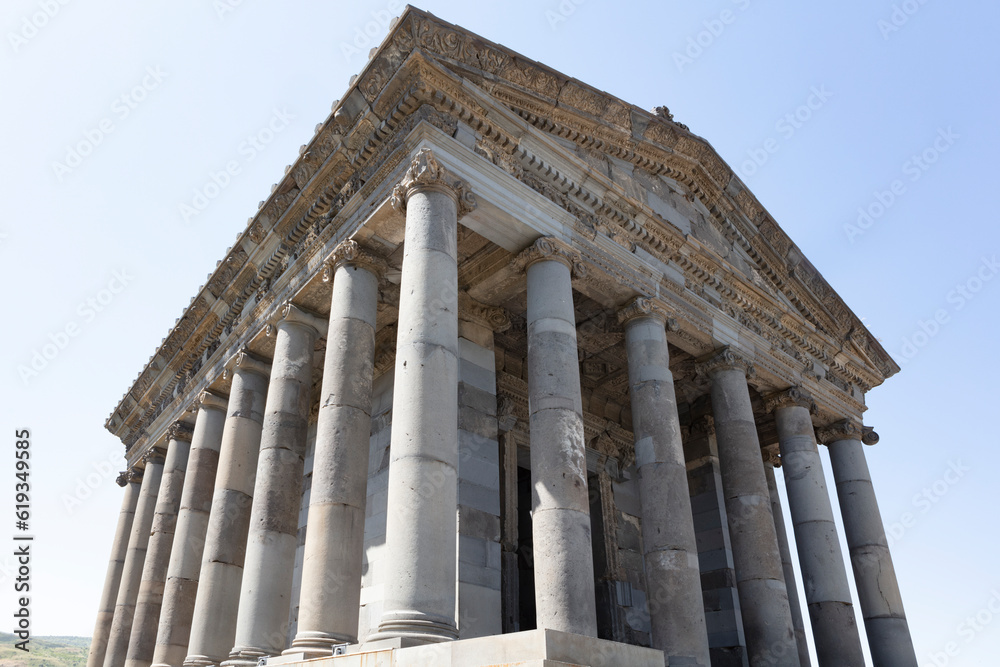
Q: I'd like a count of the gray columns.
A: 14